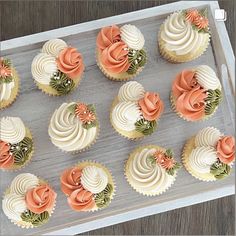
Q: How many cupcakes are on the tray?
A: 12